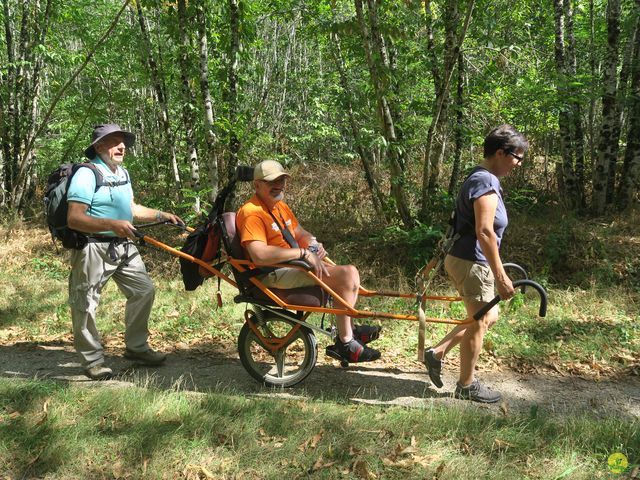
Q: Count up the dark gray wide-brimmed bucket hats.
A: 1